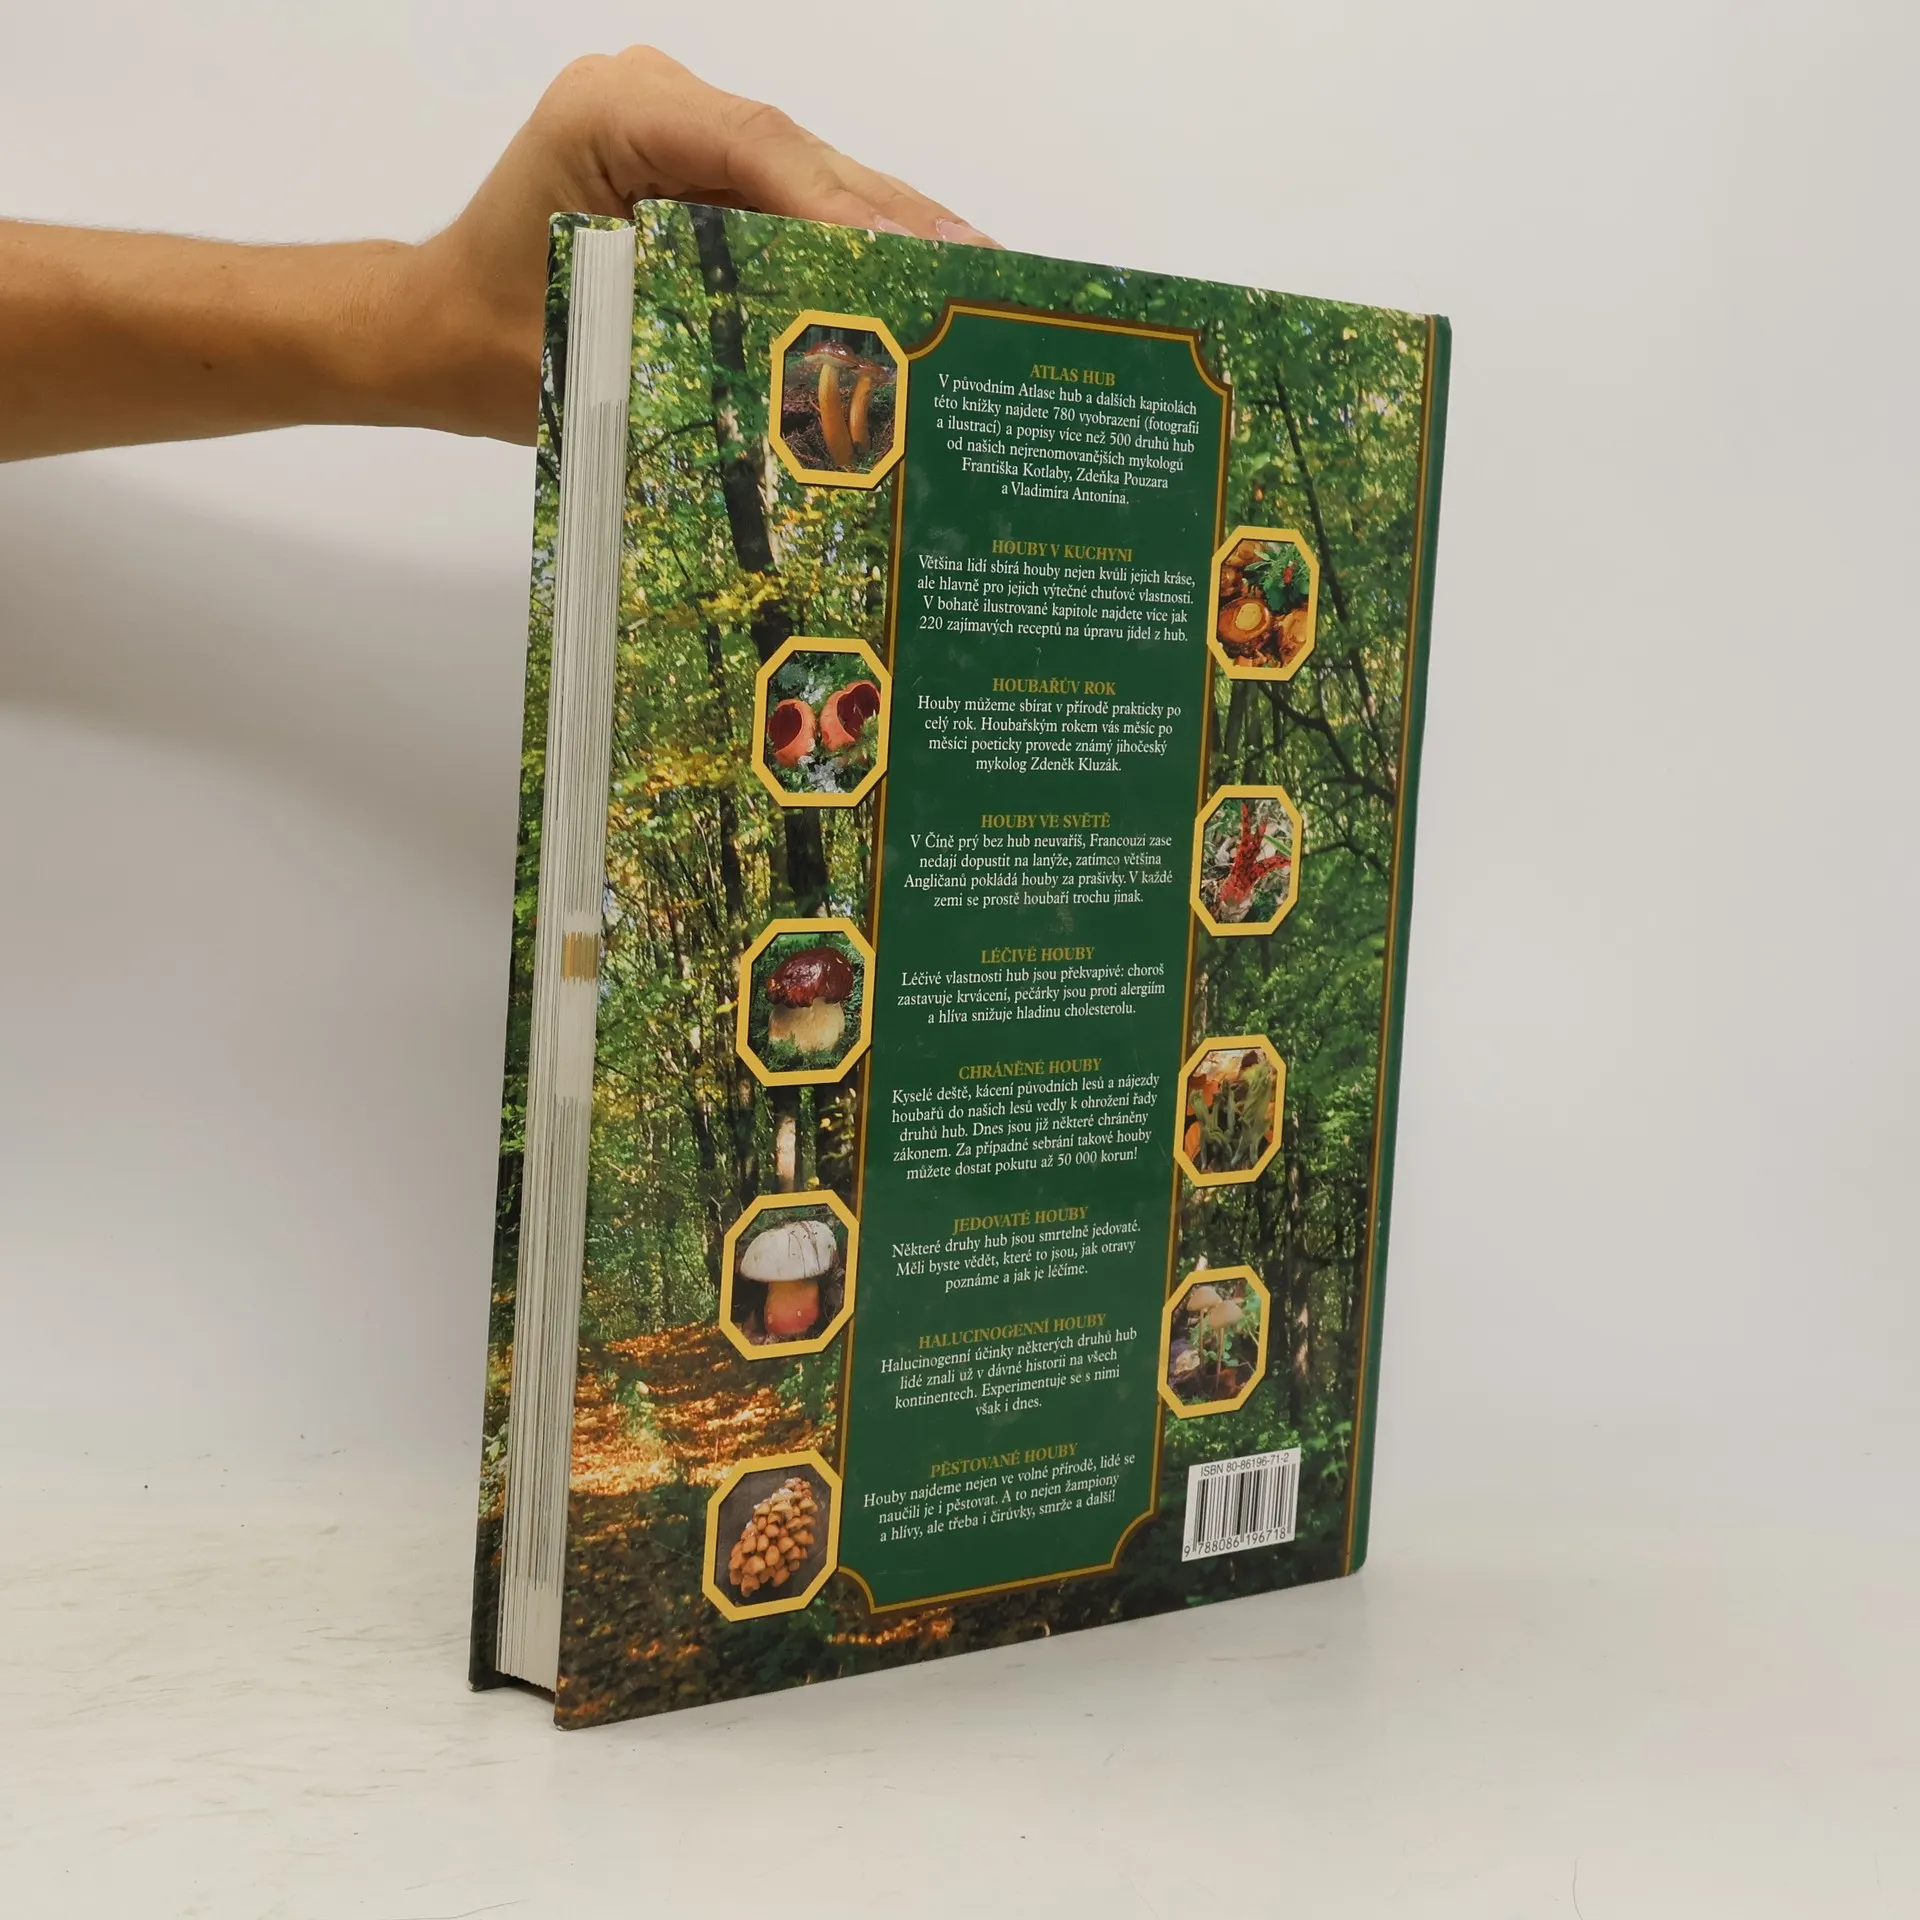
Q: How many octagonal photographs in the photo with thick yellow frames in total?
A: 9